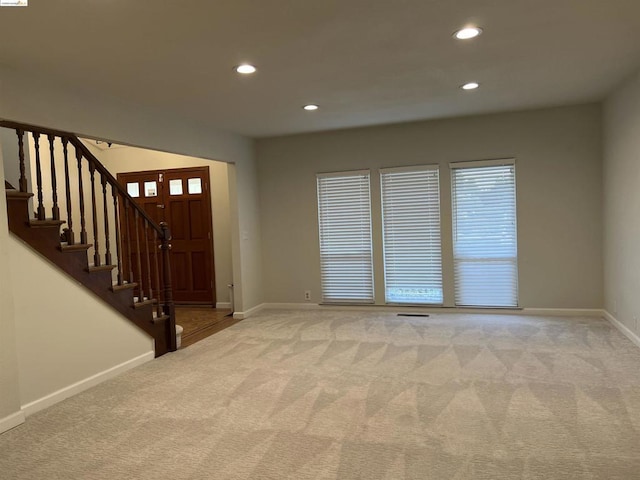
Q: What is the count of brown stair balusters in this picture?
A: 12